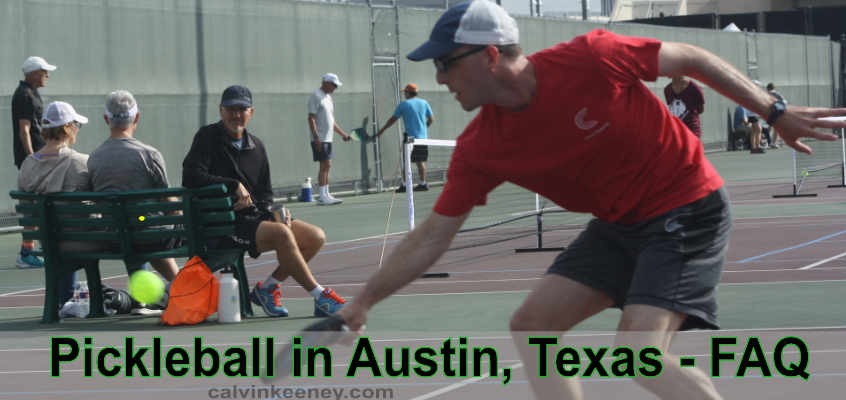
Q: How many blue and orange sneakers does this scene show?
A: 2